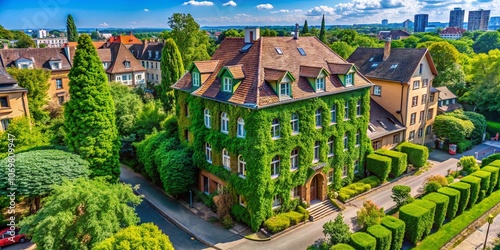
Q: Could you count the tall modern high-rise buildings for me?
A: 3